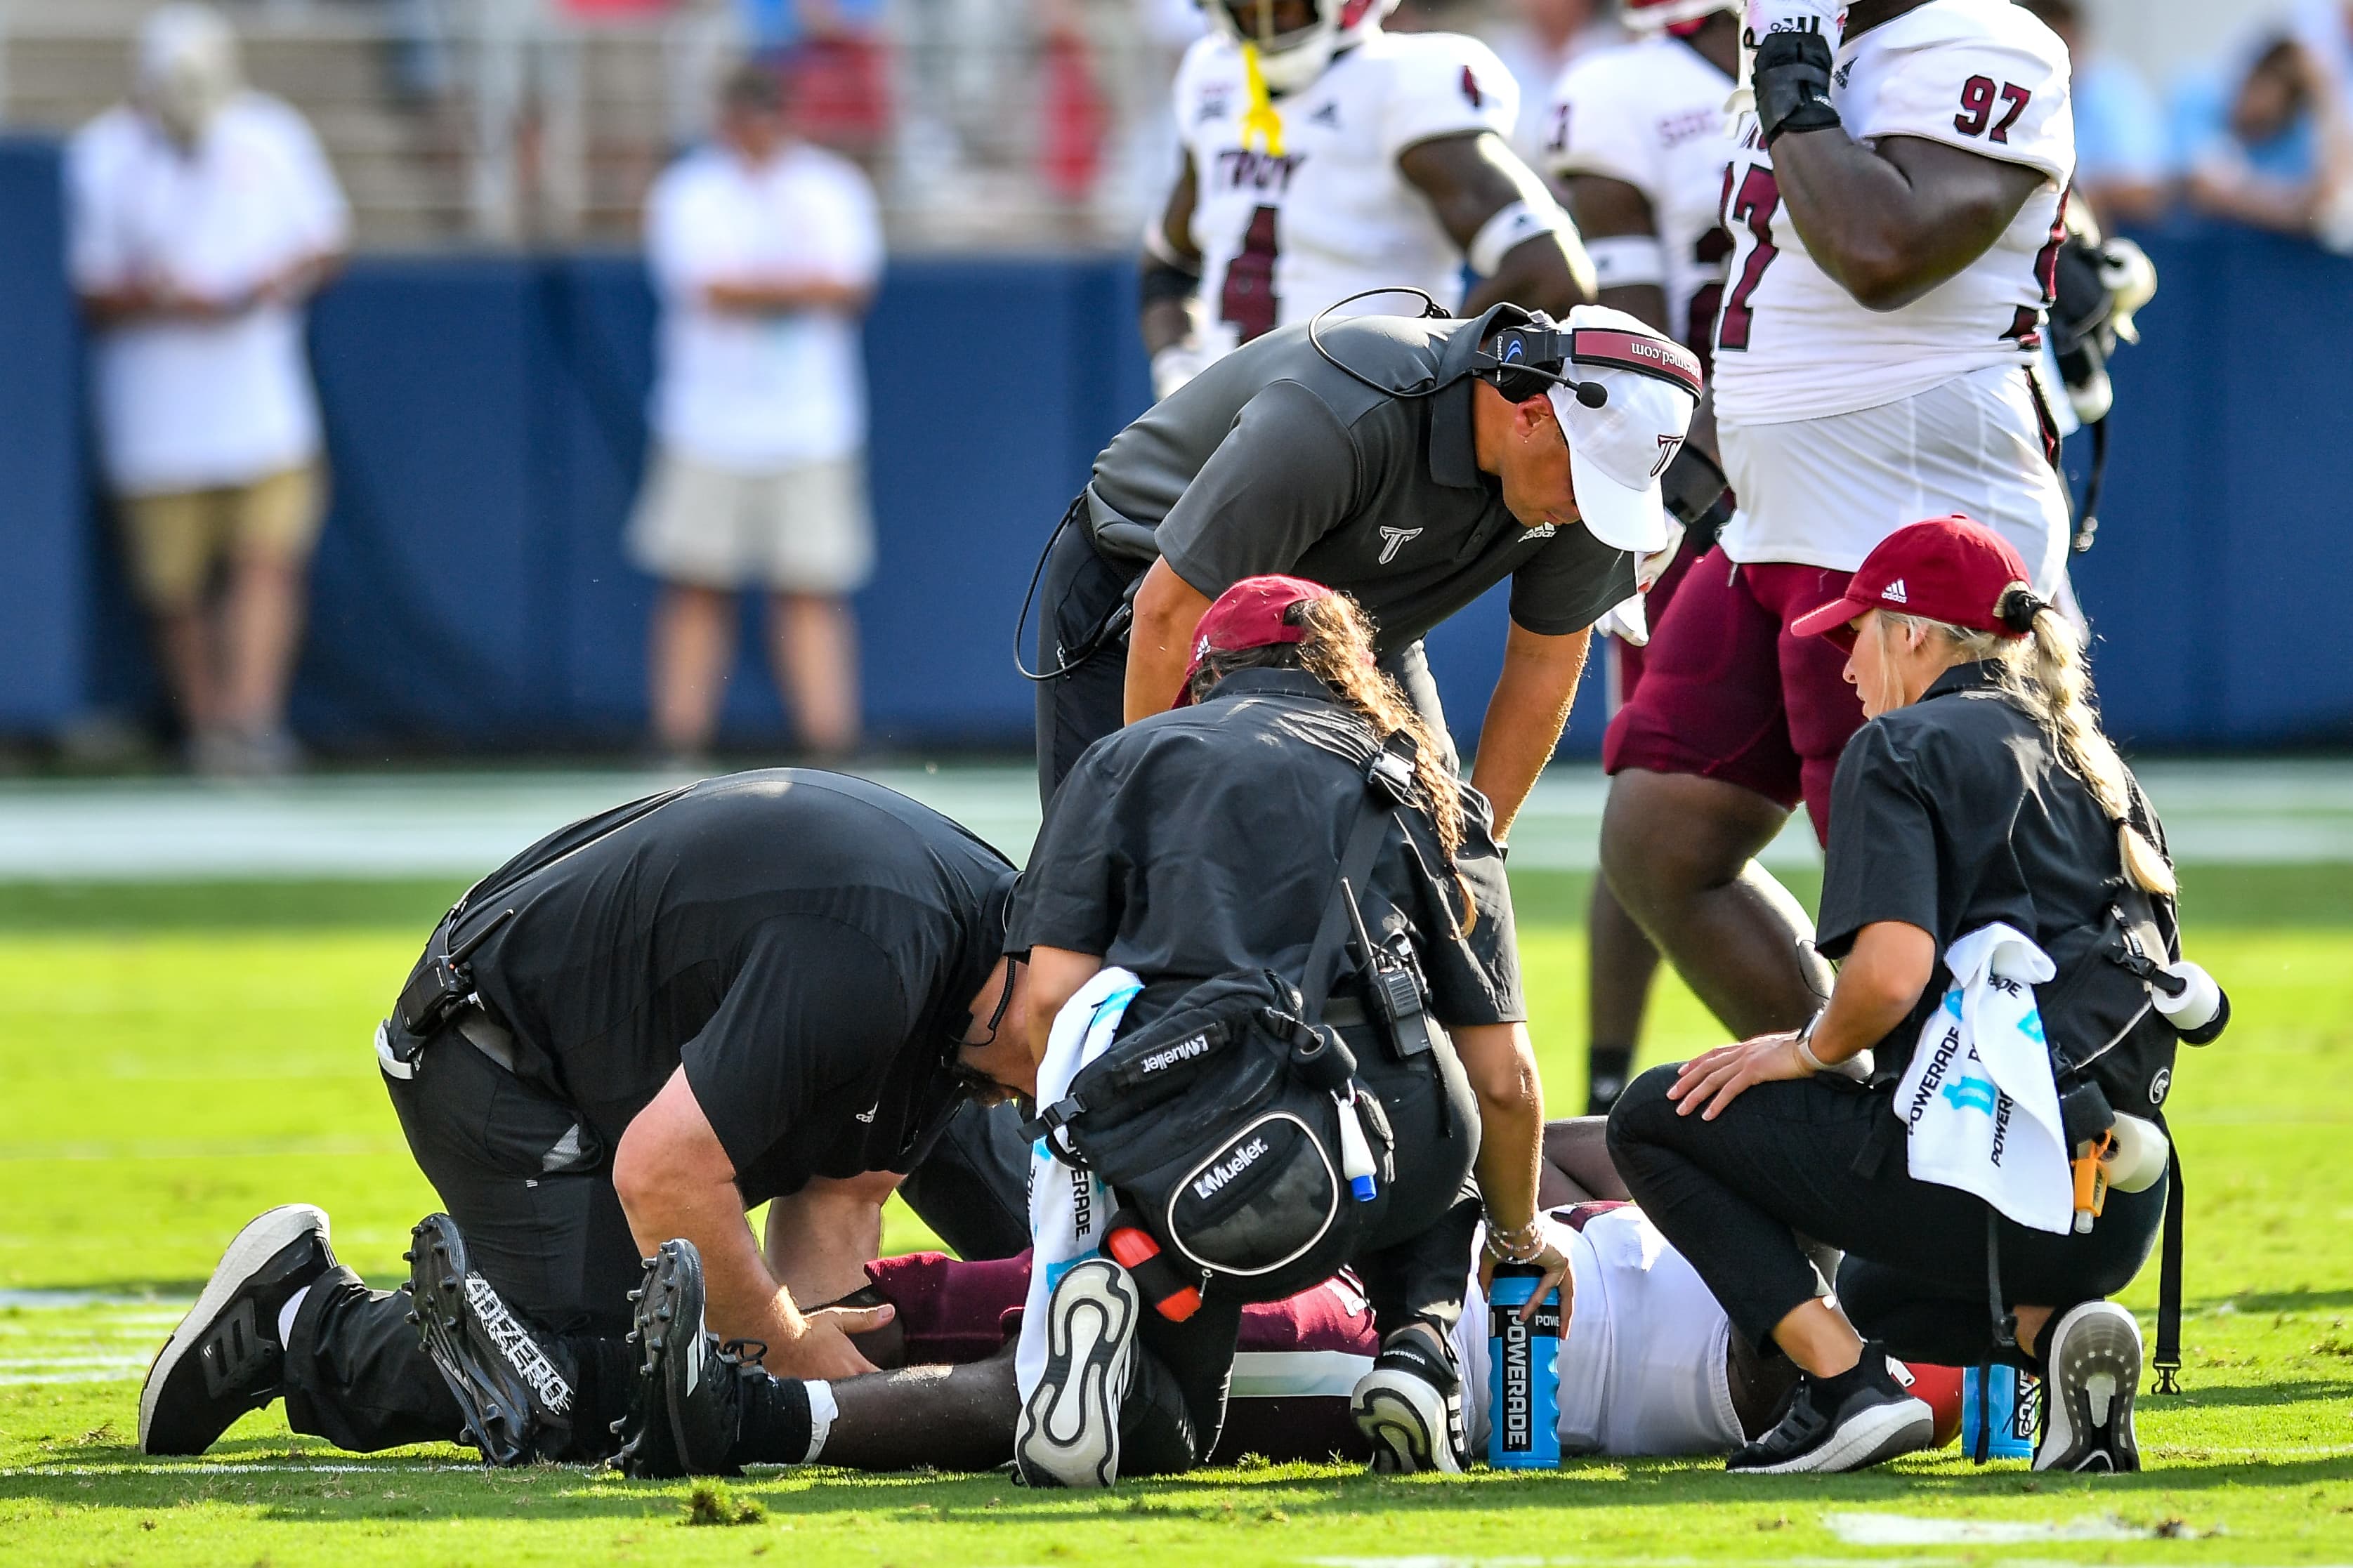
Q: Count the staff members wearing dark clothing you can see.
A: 4